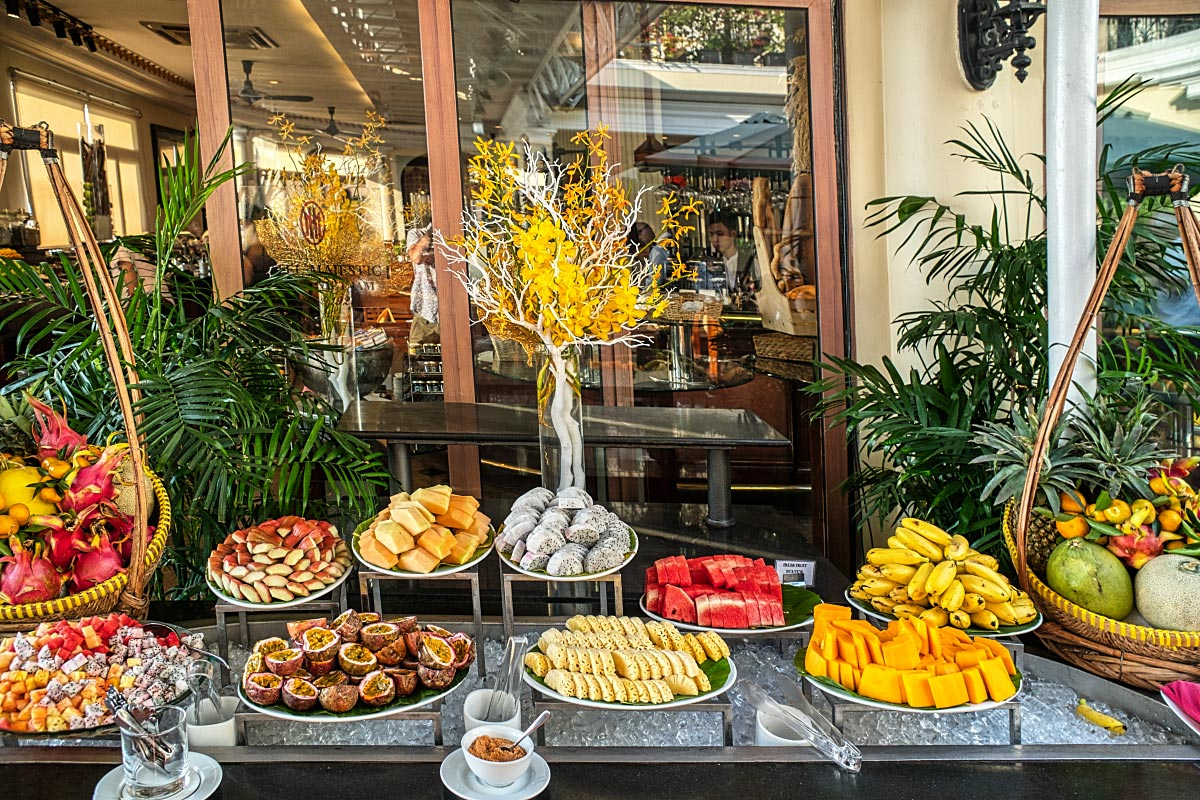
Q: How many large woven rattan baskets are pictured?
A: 2